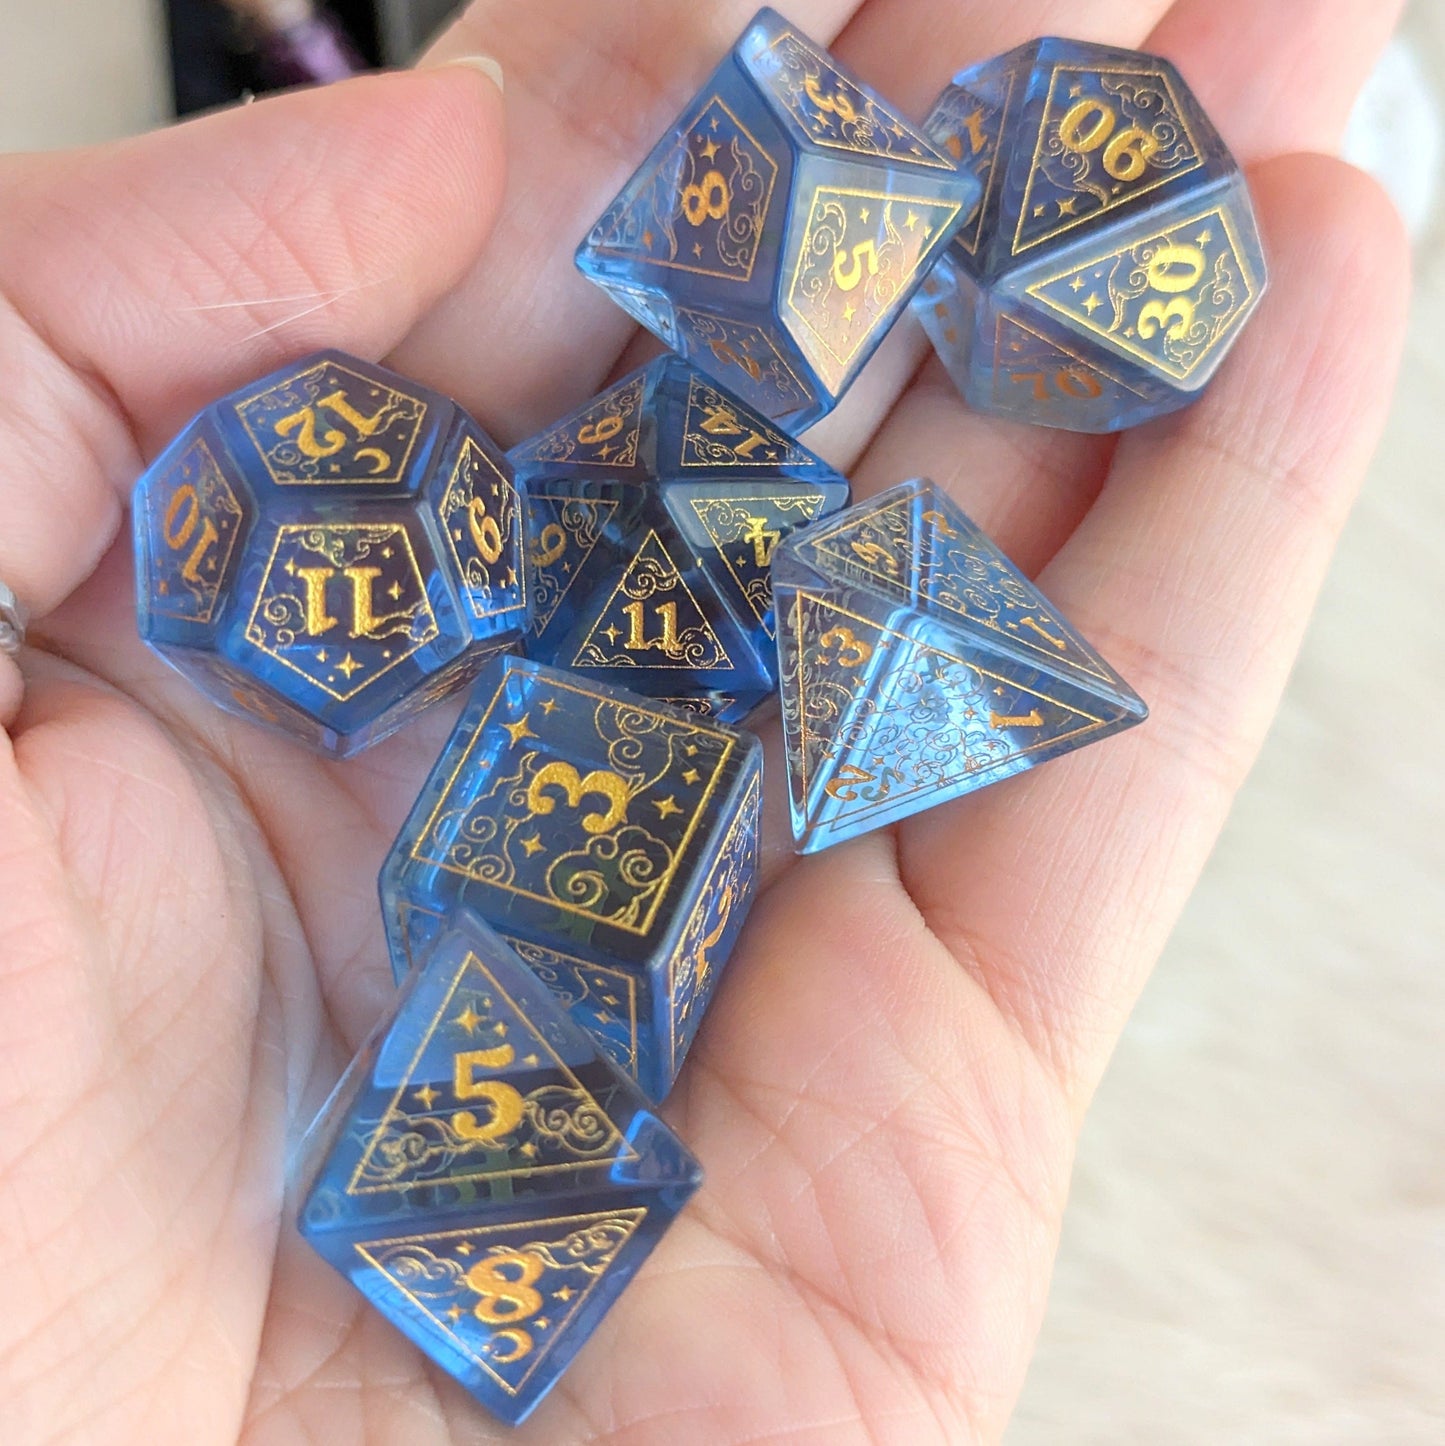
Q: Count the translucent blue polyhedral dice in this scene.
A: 7